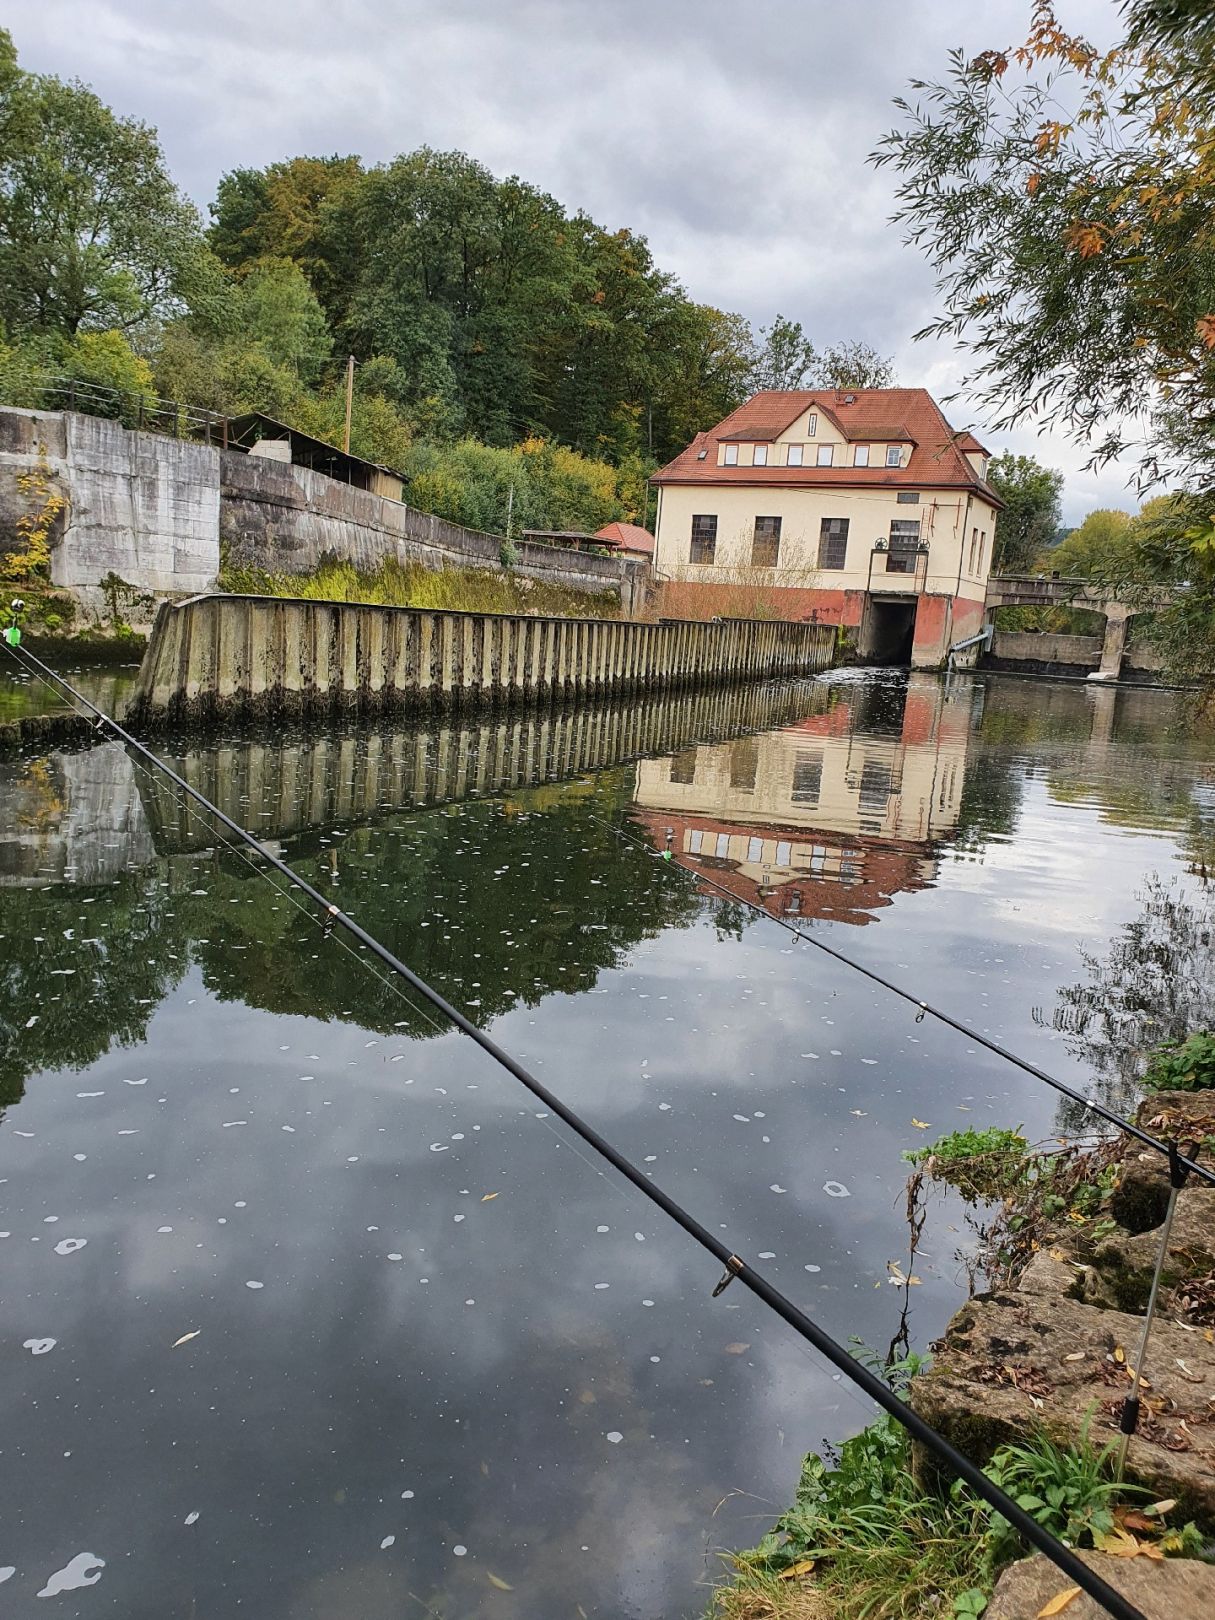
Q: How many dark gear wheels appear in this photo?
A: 2